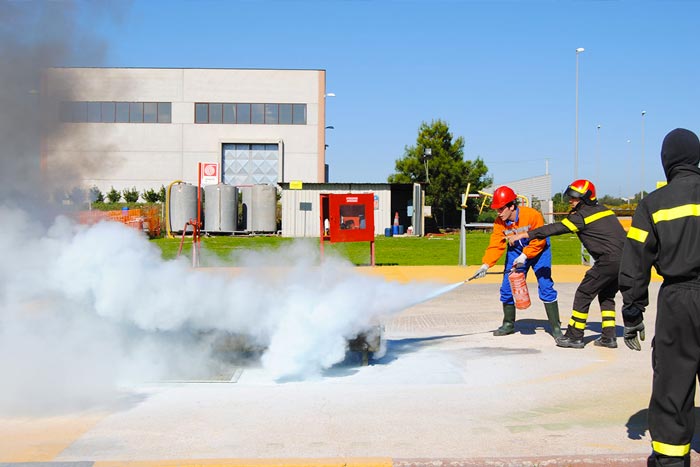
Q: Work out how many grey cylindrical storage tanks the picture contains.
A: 3